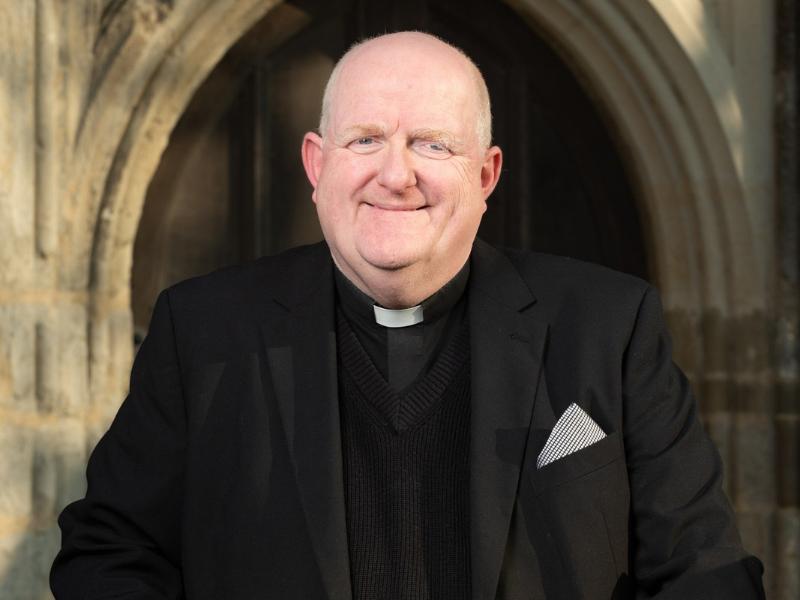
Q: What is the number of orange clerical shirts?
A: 0